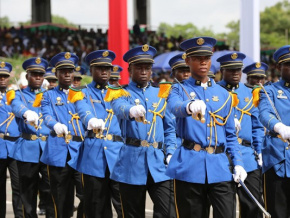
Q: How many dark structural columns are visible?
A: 2